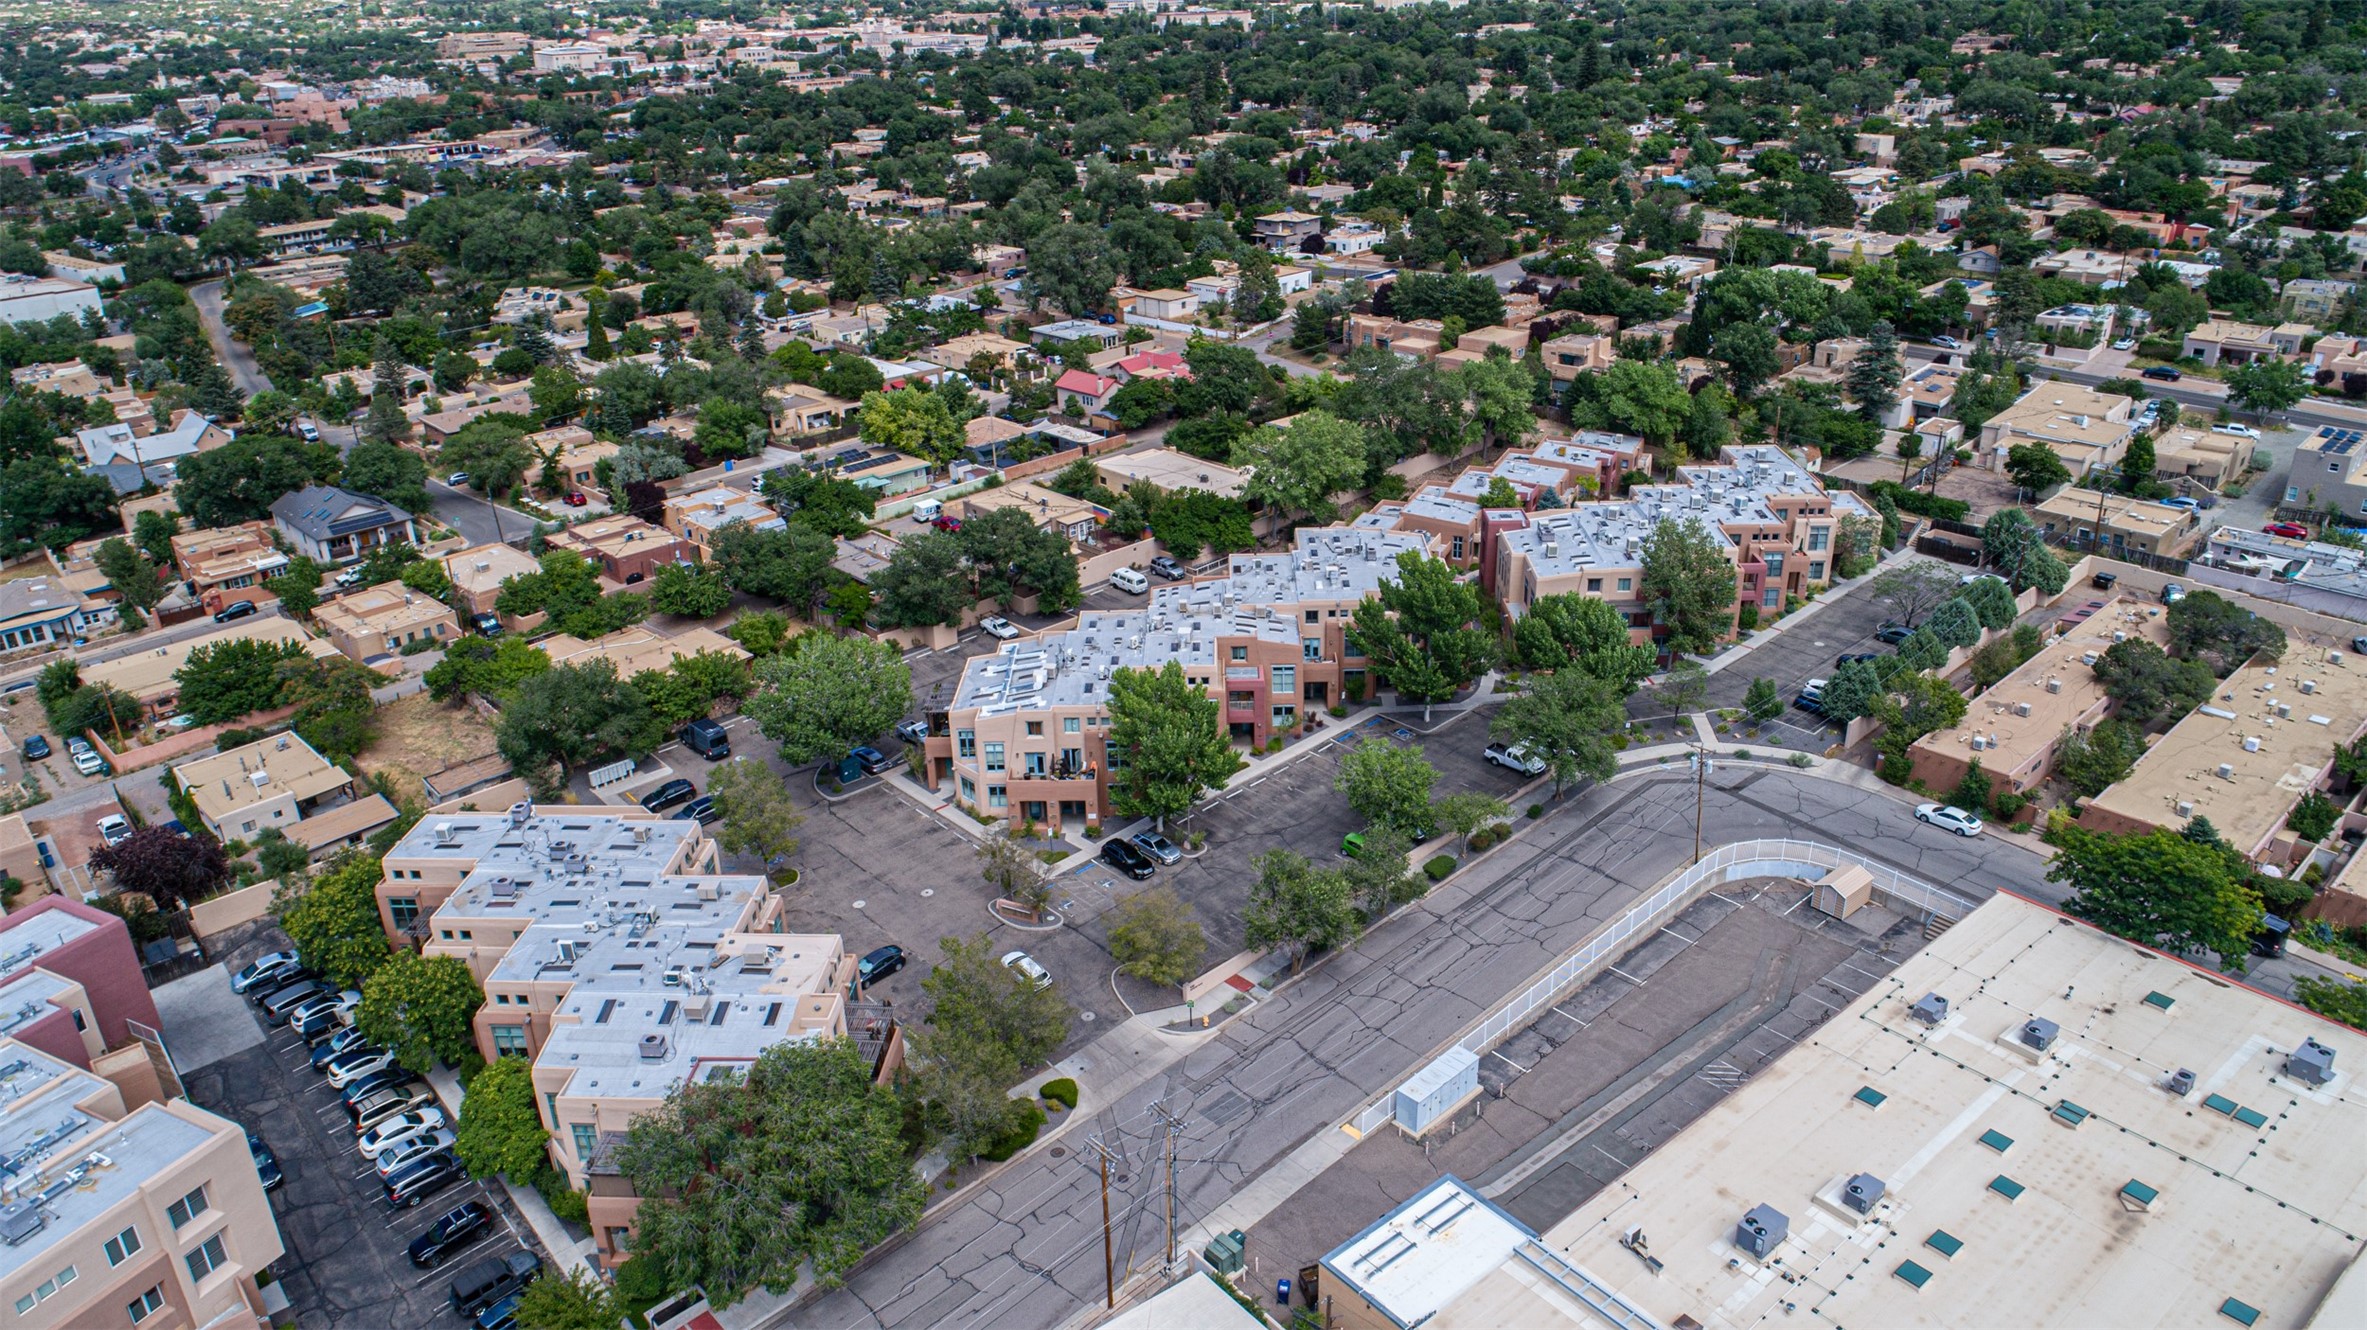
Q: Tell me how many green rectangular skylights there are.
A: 11